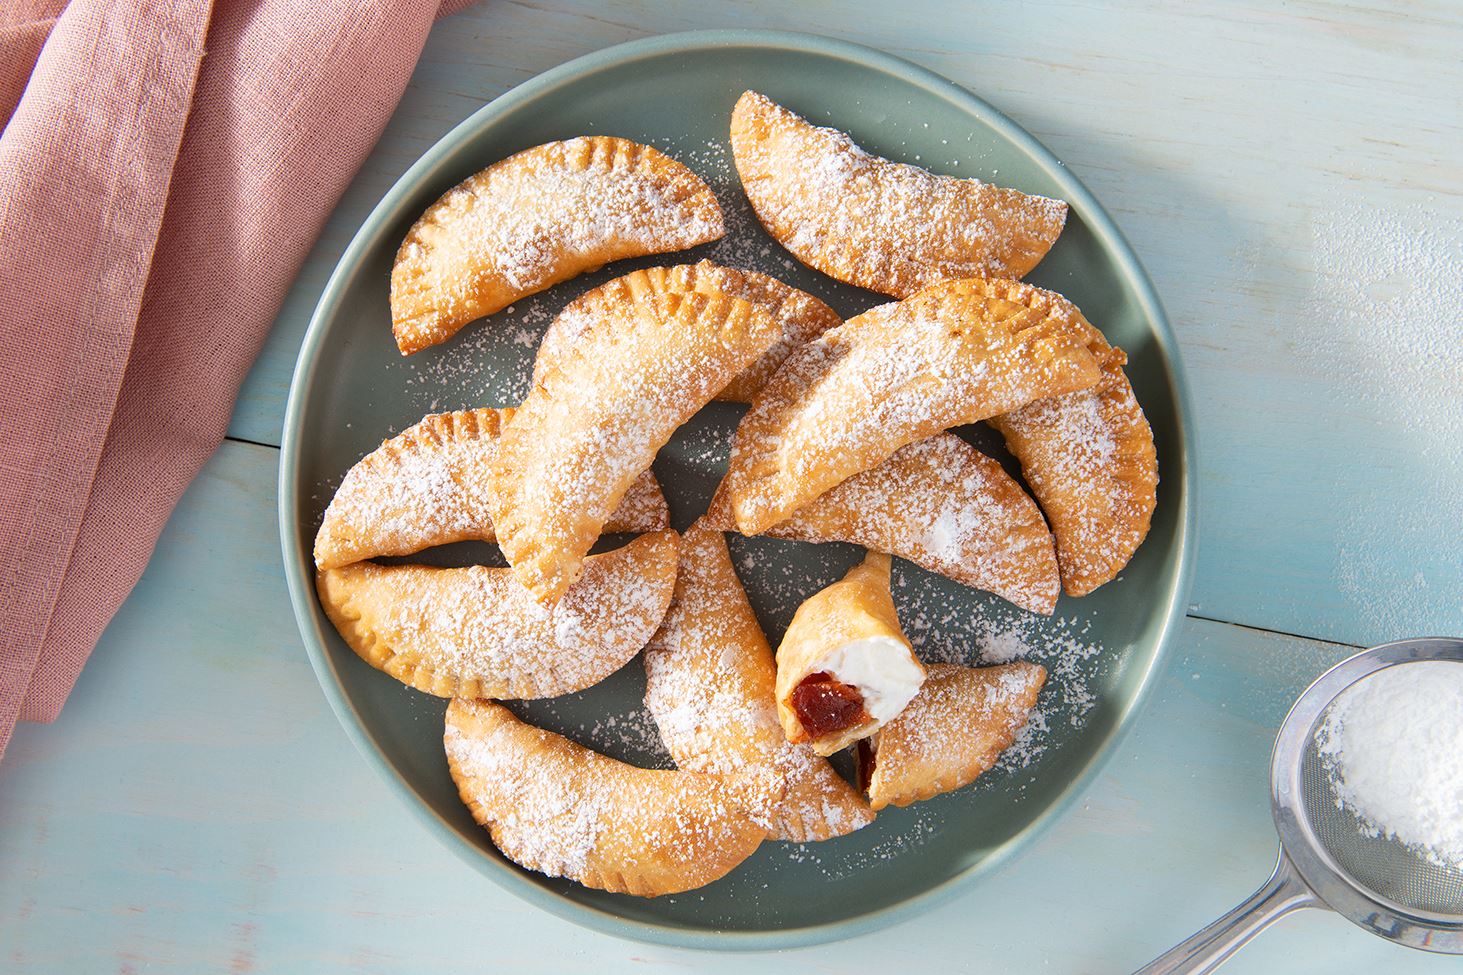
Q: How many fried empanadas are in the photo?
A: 12